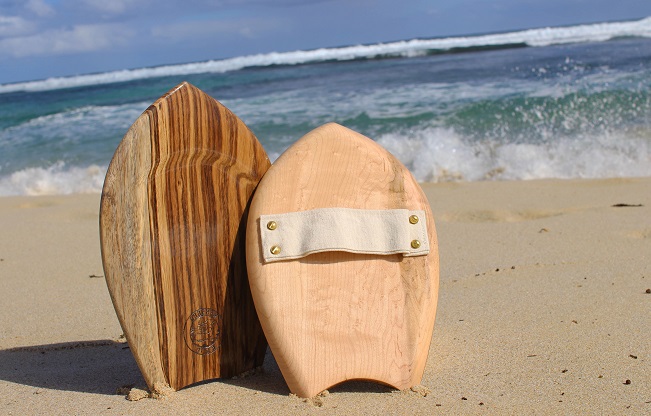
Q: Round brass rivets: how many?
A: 4